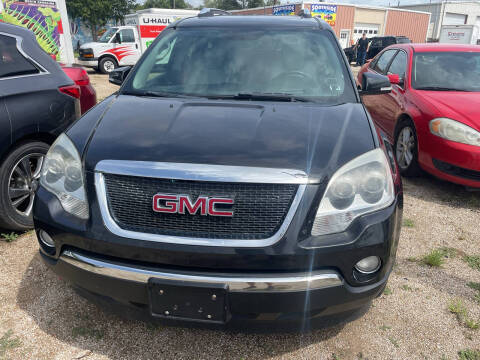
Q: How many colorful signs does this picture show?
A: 3